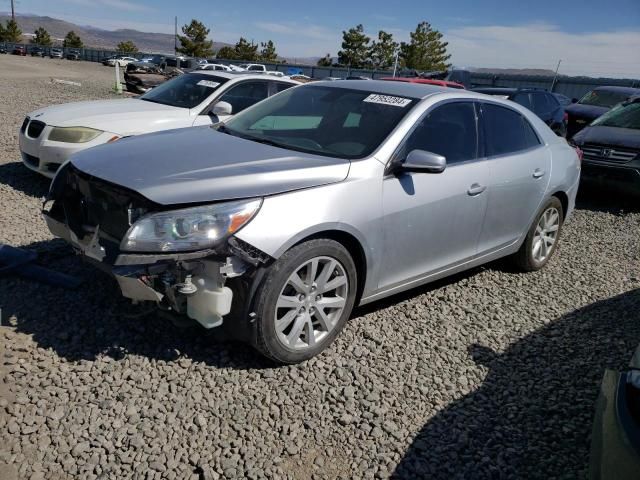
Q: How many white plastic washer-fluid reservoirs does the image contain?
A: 1